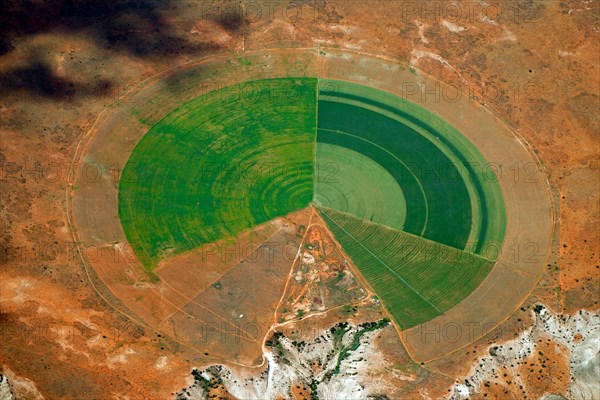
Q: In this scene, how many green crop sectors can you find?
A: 3